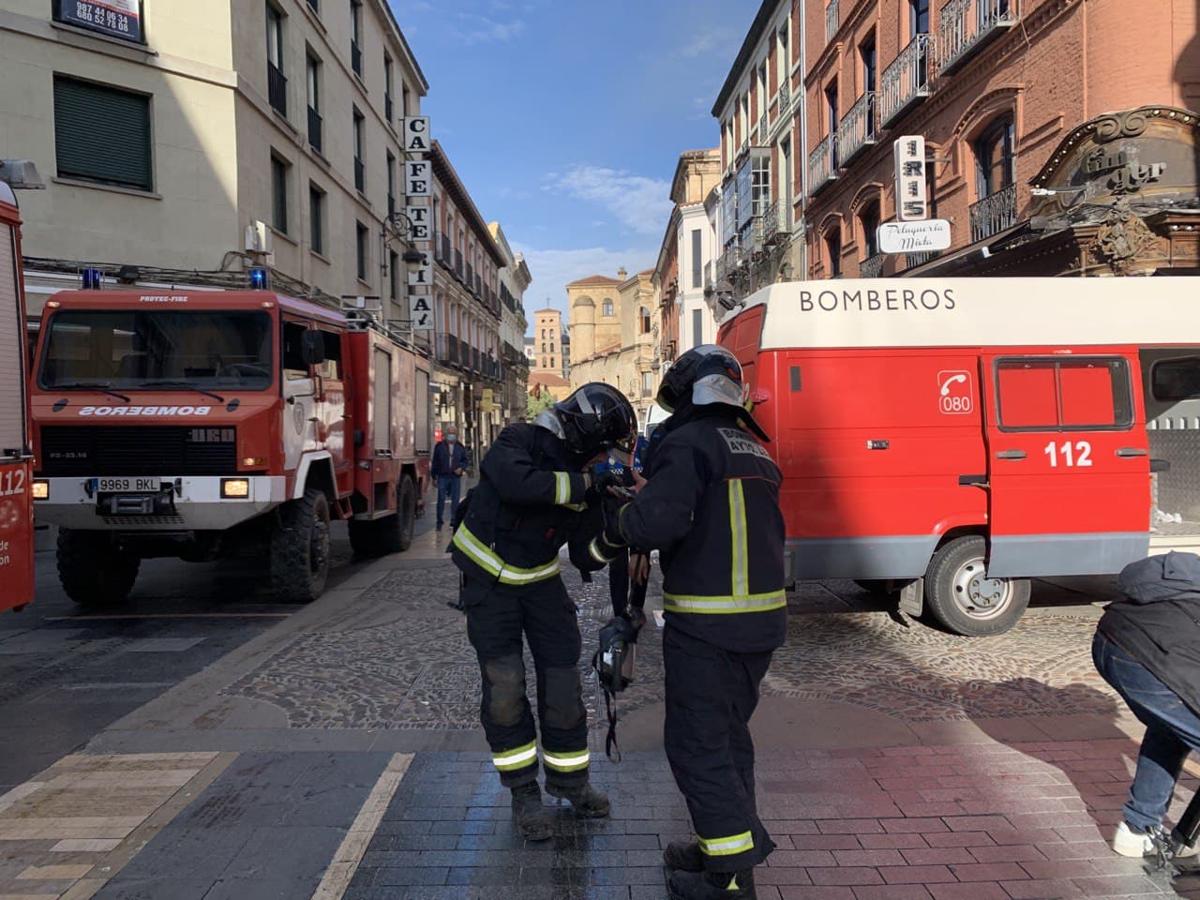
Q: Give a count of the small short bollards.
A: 0